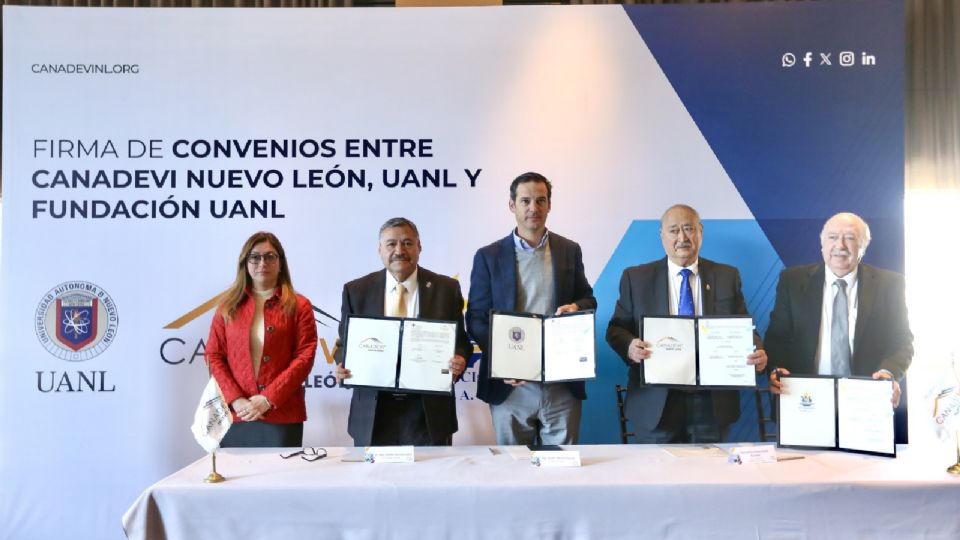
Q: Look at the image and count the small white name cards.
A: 3